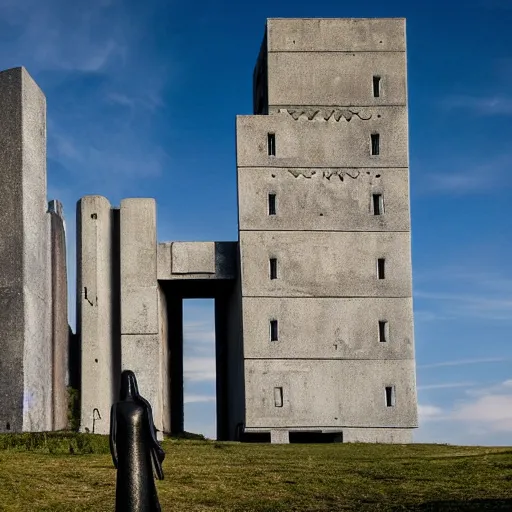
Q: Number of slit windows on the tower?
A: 11